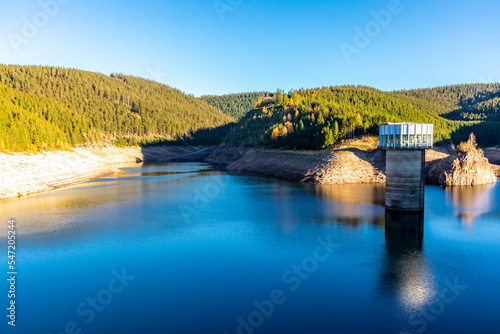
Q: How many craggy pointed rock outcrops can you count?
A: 1